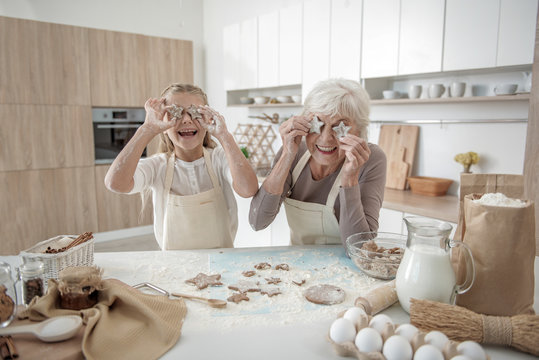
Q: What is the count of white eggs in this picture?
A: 10